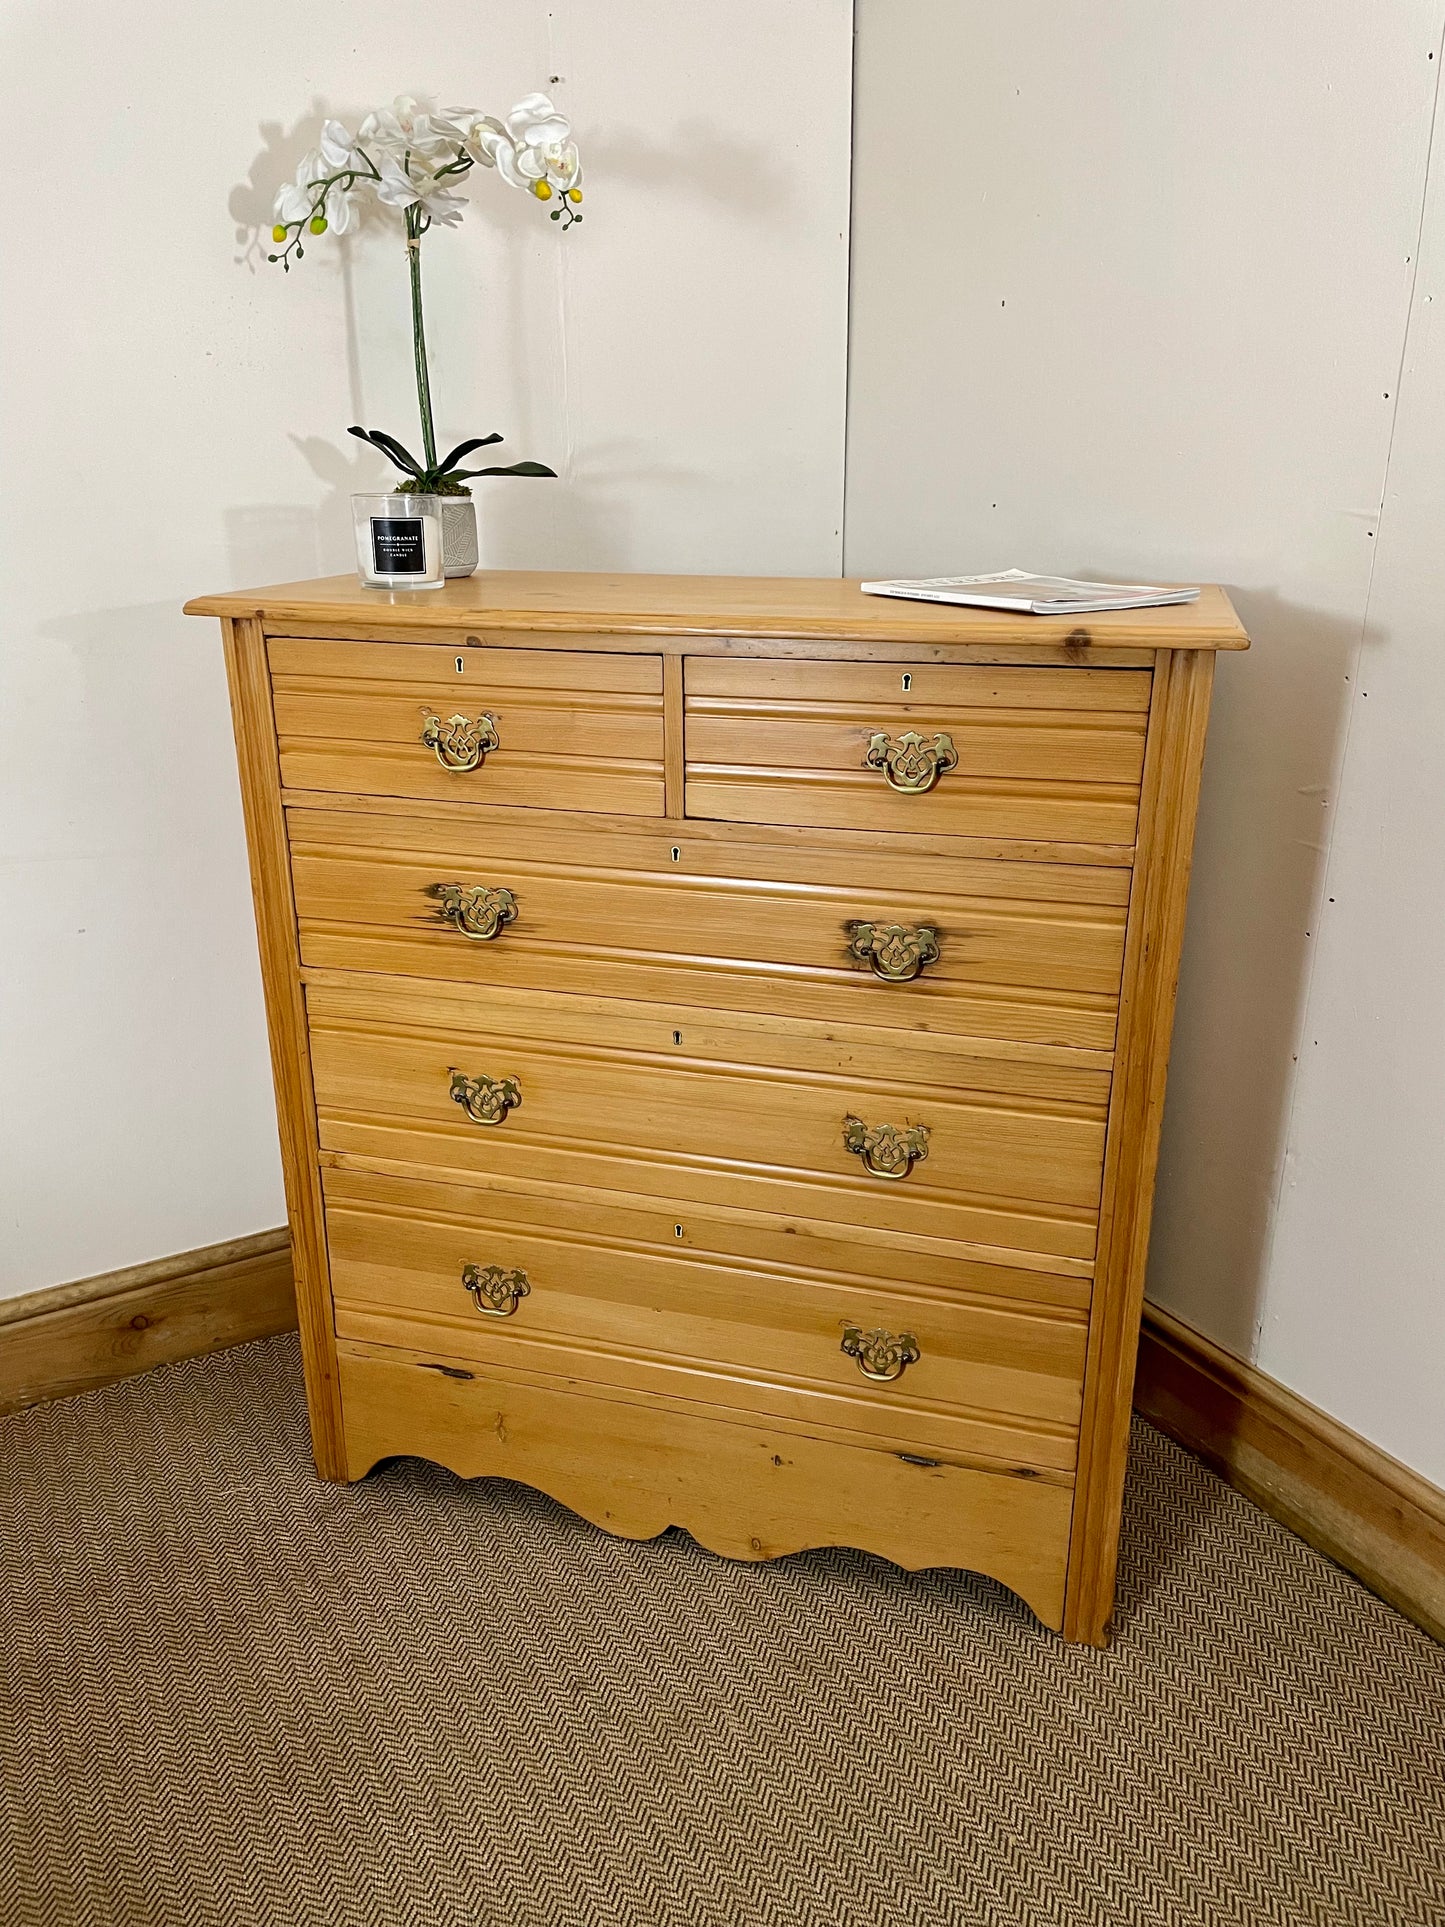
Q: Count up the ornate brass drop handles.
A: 8